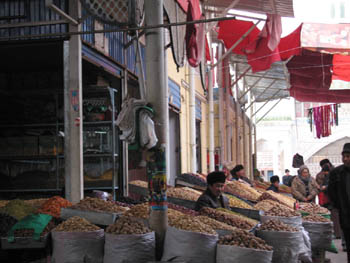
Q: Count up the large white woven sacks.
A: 7